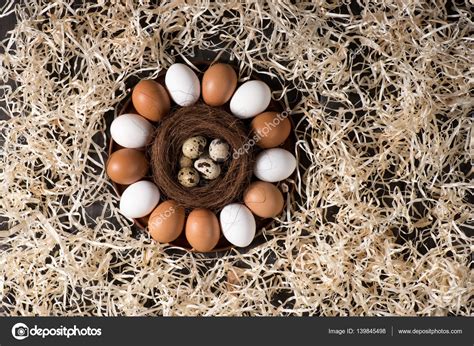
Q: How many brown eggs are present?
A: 7